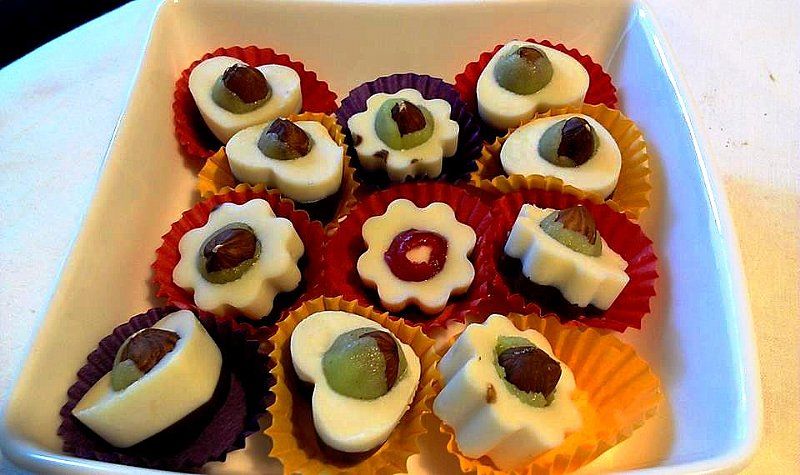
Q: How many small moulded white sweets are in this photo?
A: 11